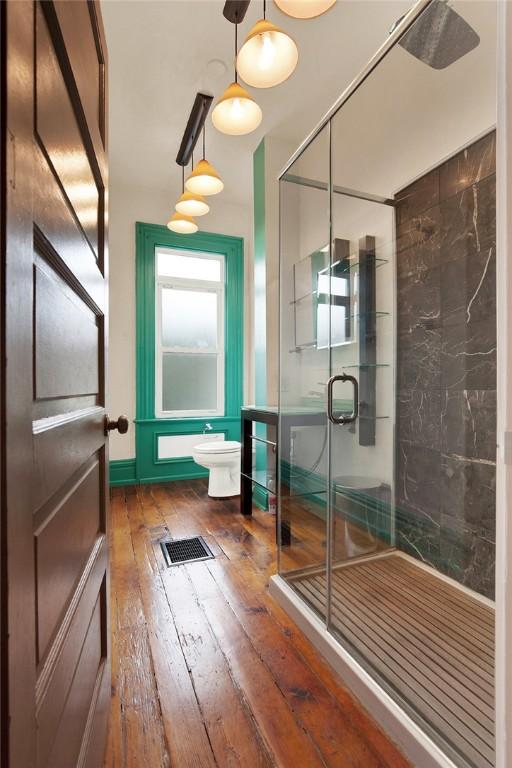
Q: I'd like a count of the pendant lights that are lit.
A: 6